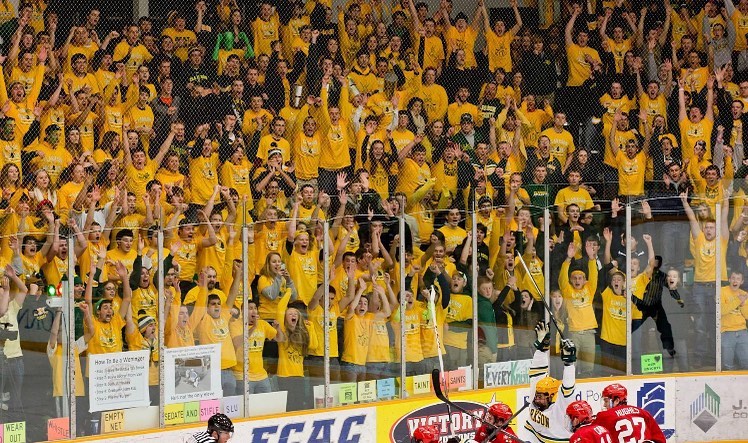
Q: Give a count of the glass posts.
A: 9